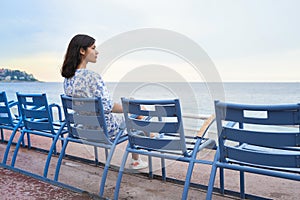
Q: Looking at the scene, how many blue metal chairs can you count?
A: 5